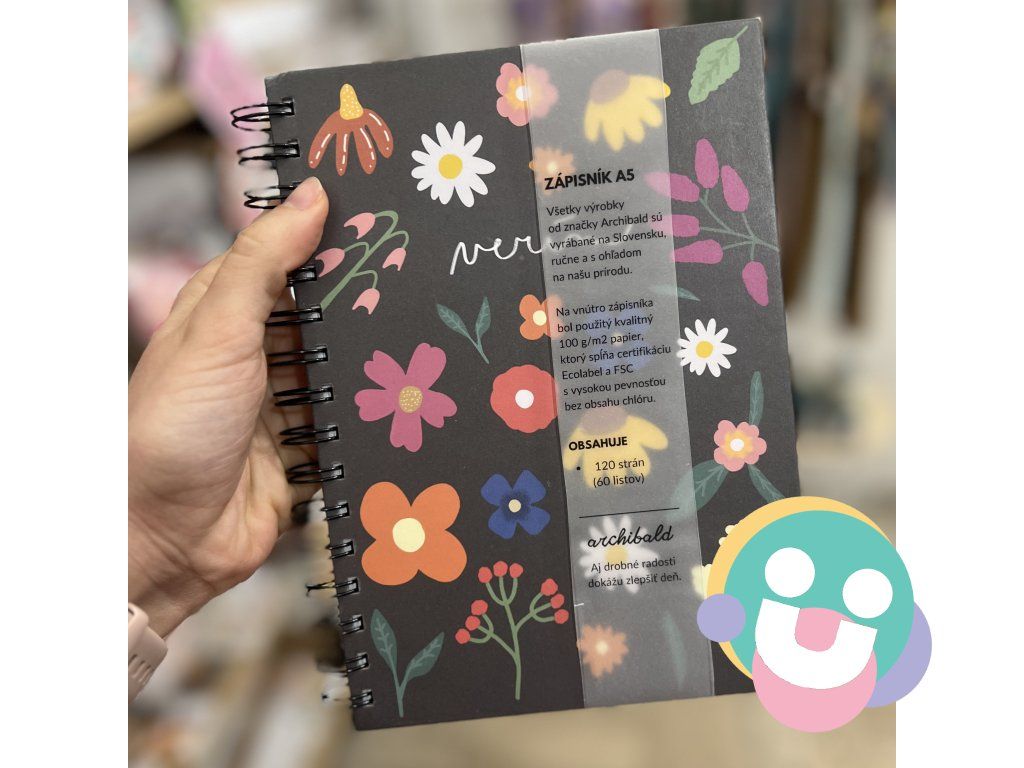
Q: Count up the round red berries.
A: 9